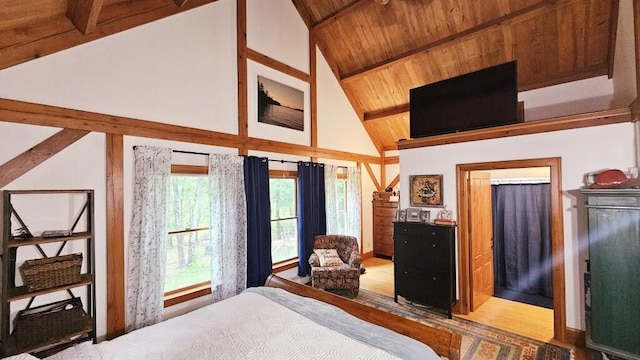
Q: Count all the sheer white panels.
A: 4